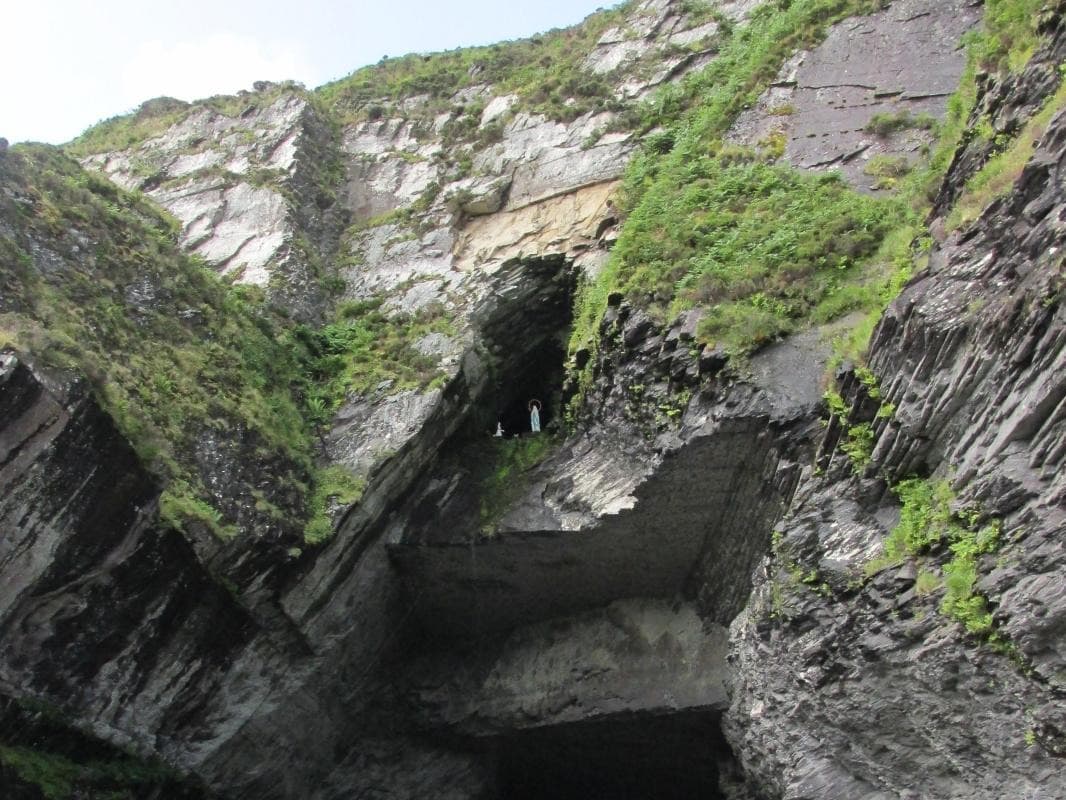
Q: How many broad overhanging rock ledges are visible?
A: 2